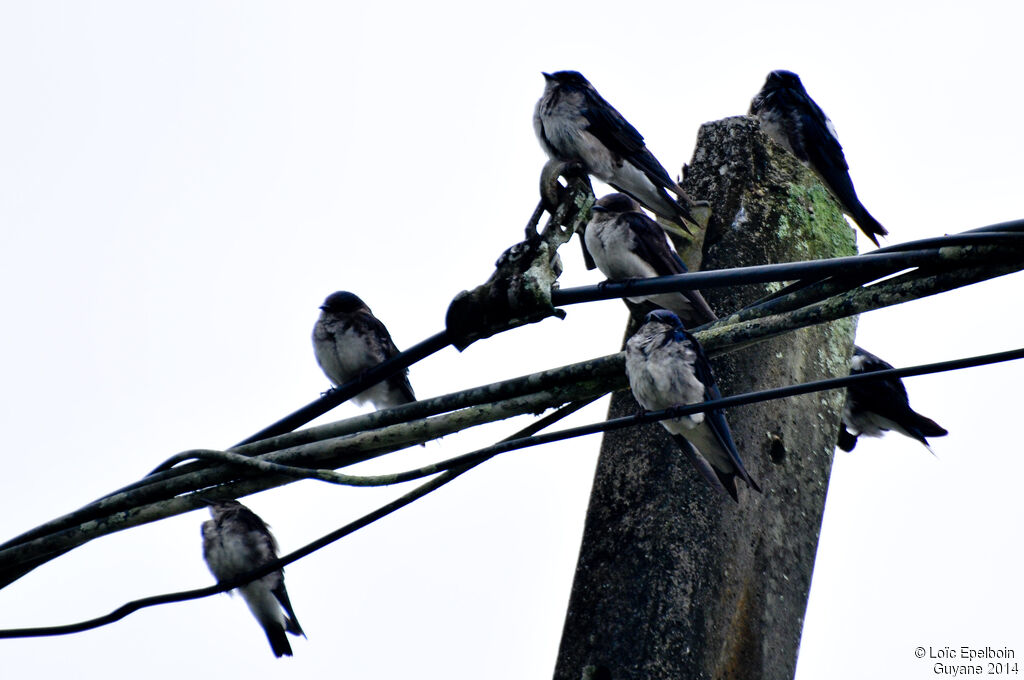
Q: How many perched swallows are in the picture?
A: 7